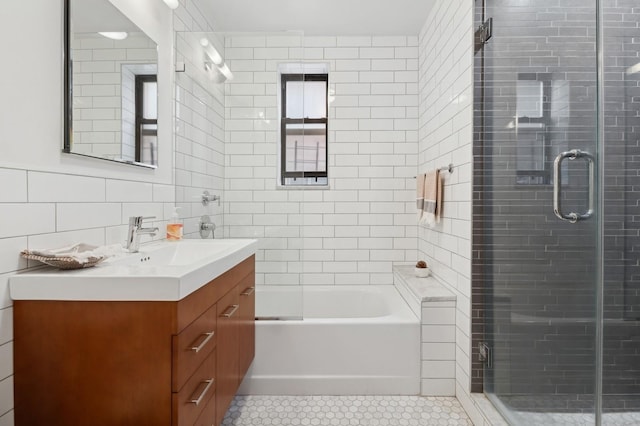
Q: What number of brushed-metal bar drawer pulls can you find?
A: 4